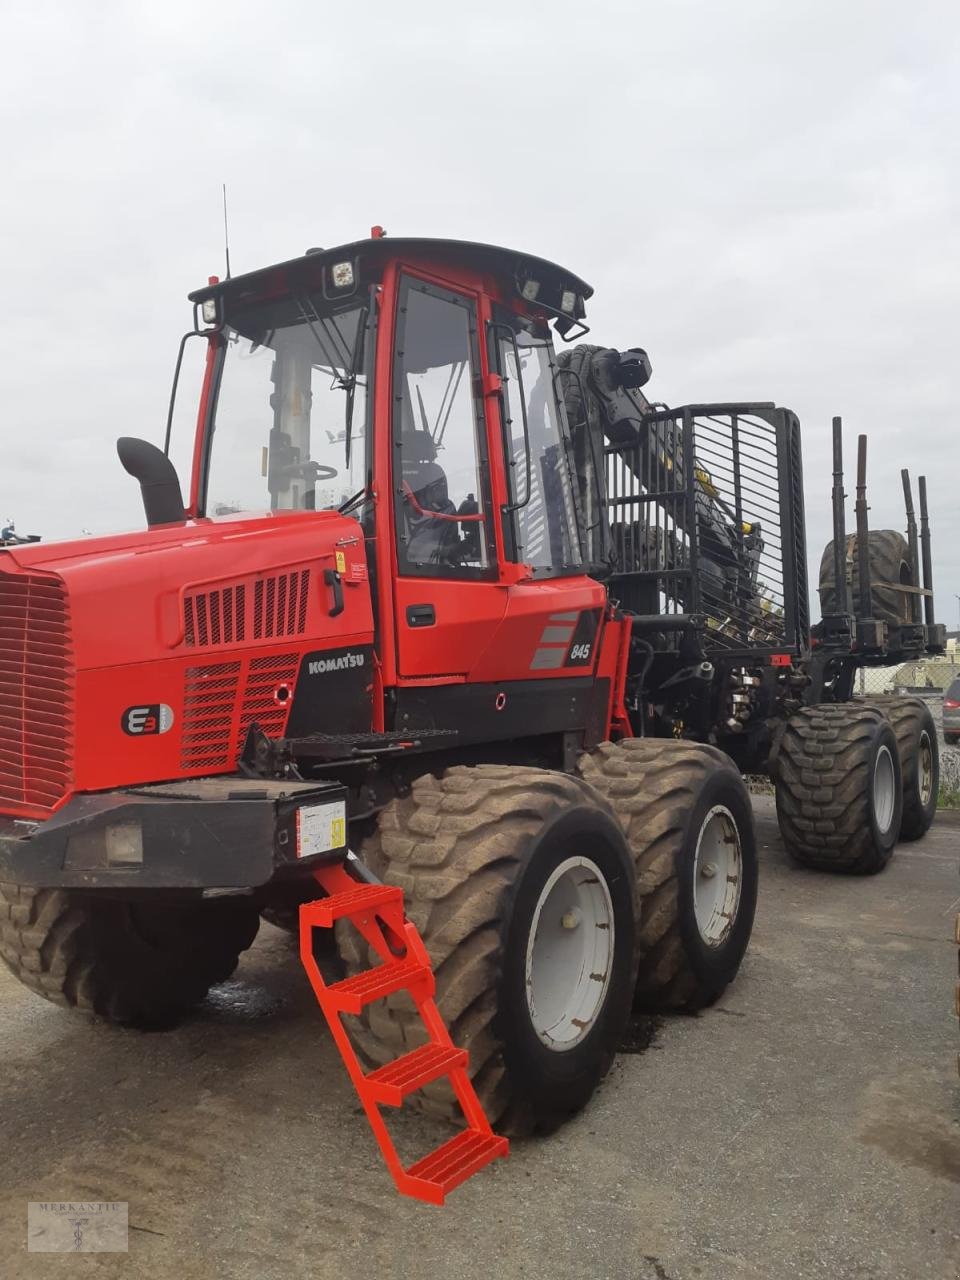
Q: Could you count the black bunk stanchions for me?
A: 4